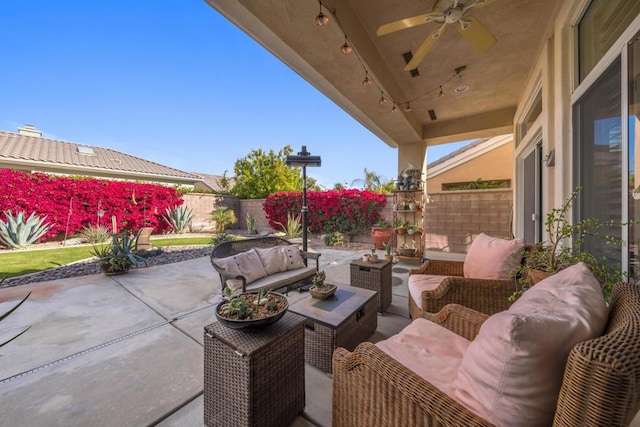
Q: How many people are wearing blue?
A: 0